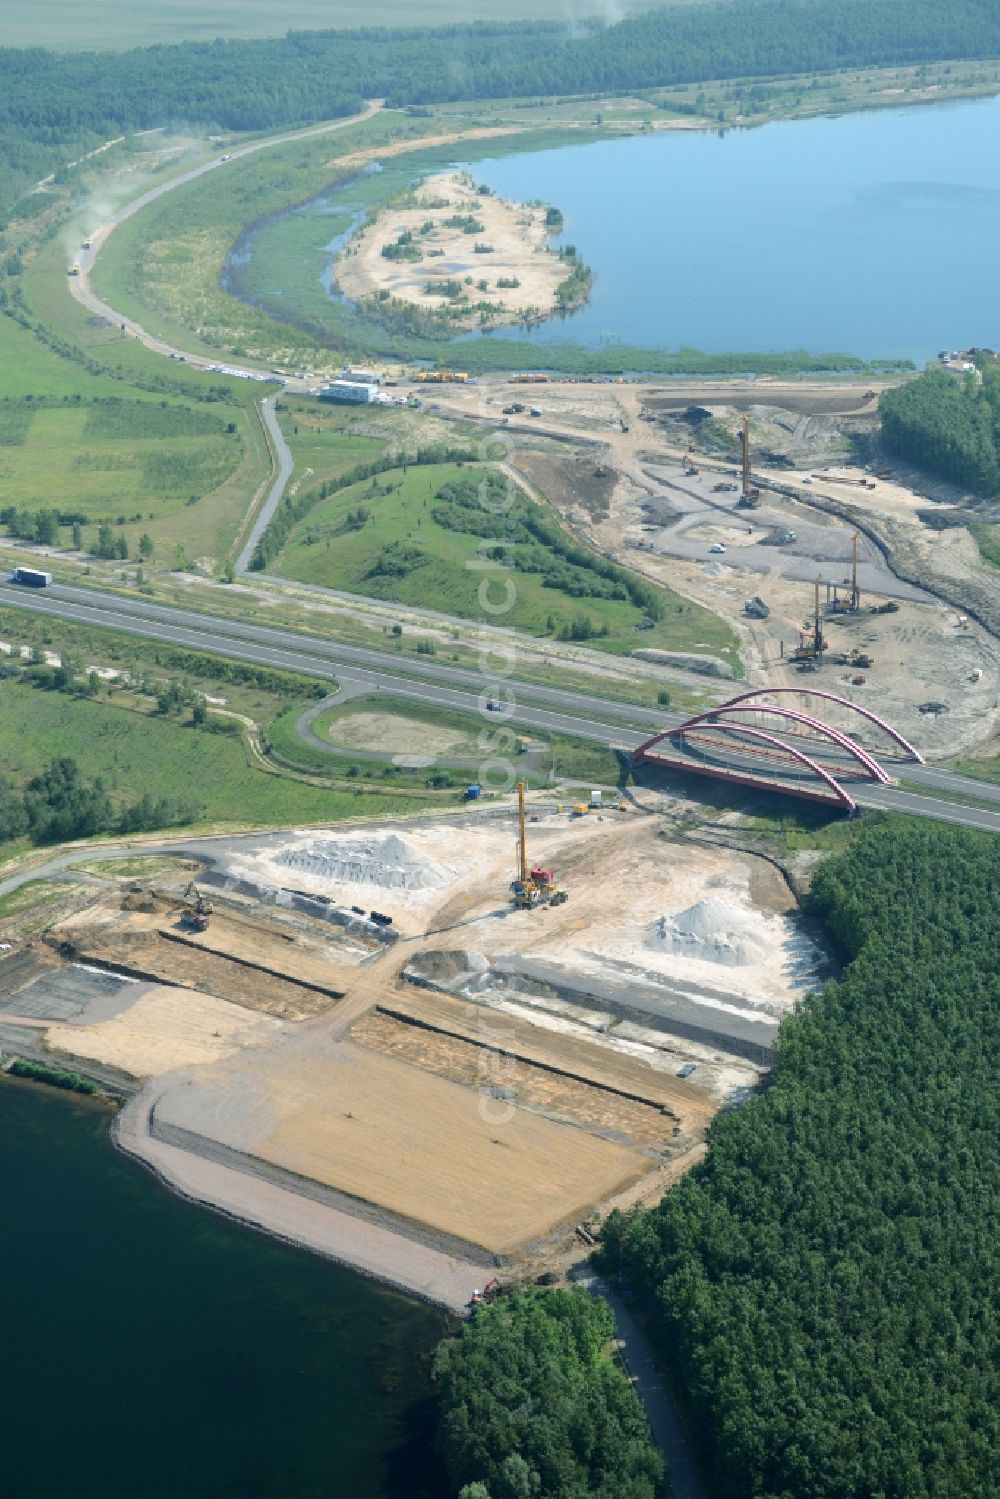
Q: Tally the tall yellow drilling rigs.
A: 4